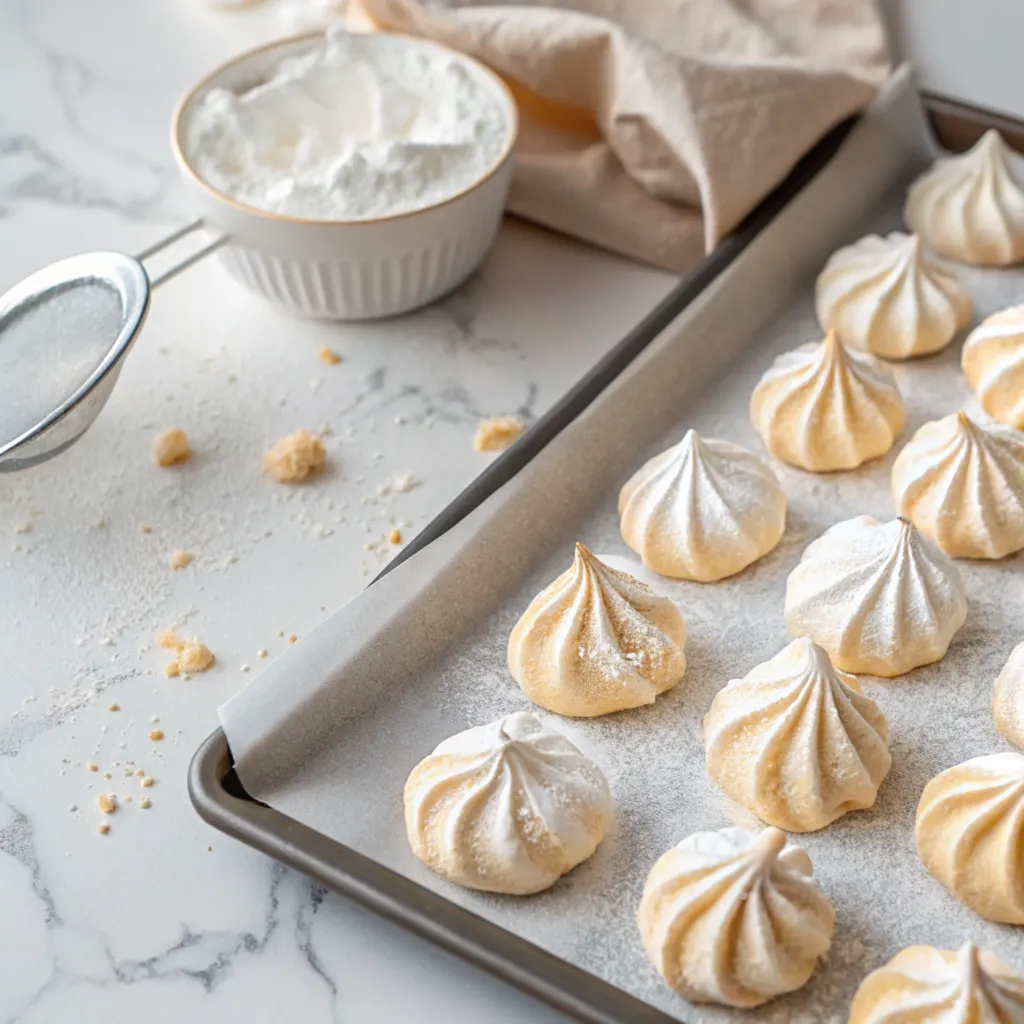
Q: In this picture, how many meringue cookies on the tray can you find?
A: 14